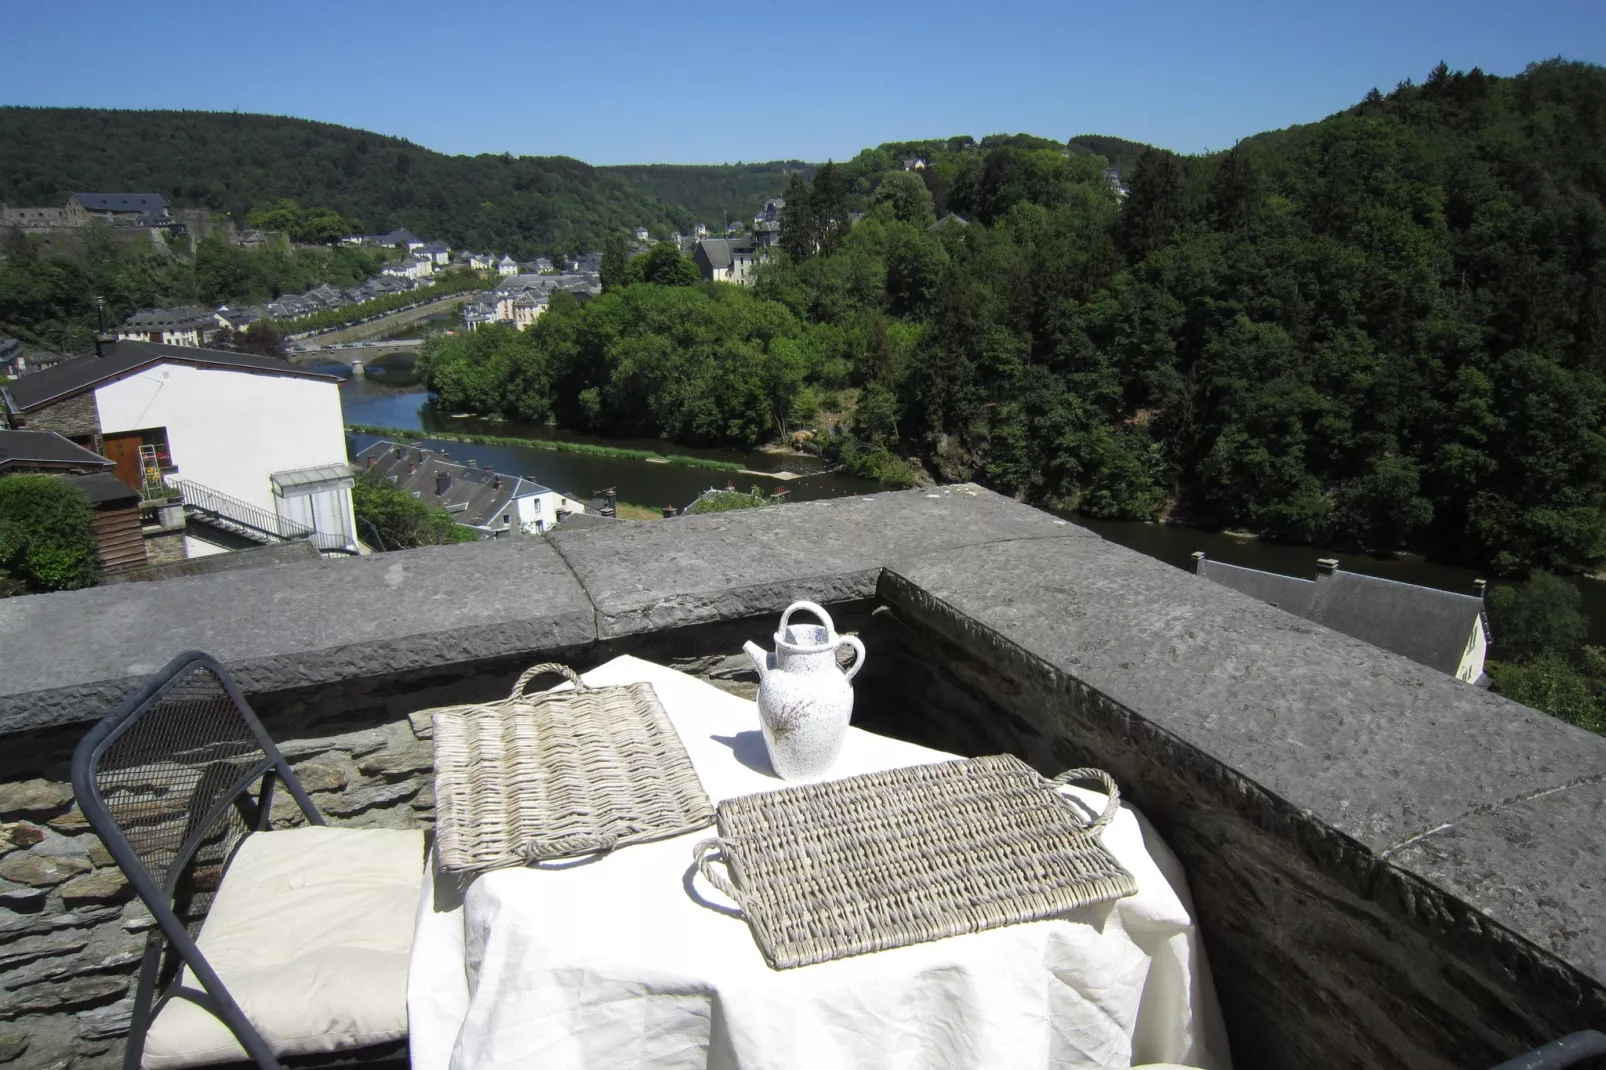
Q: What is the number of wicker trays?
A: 2